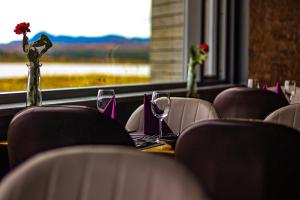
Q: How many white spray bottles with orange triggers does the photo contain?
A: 0